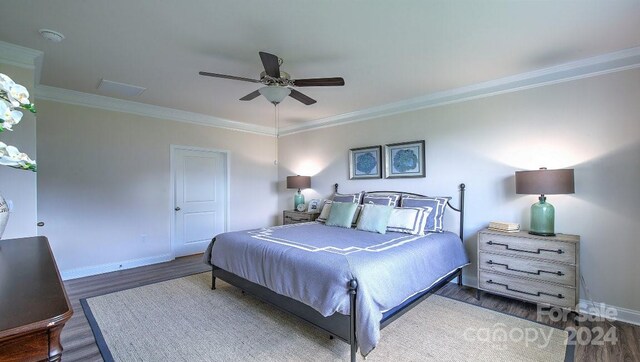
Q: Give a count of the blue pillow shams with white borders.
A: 3